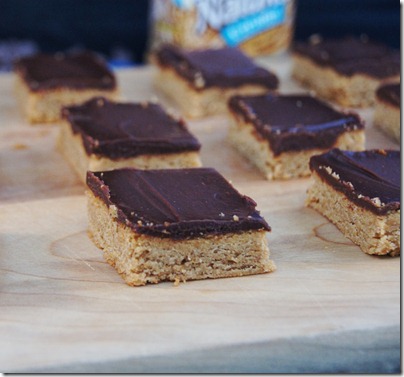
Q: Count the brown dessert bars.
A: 8